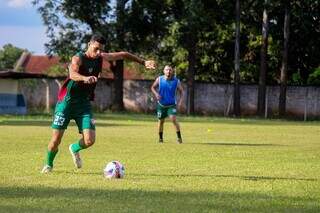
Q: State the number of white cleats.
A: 2